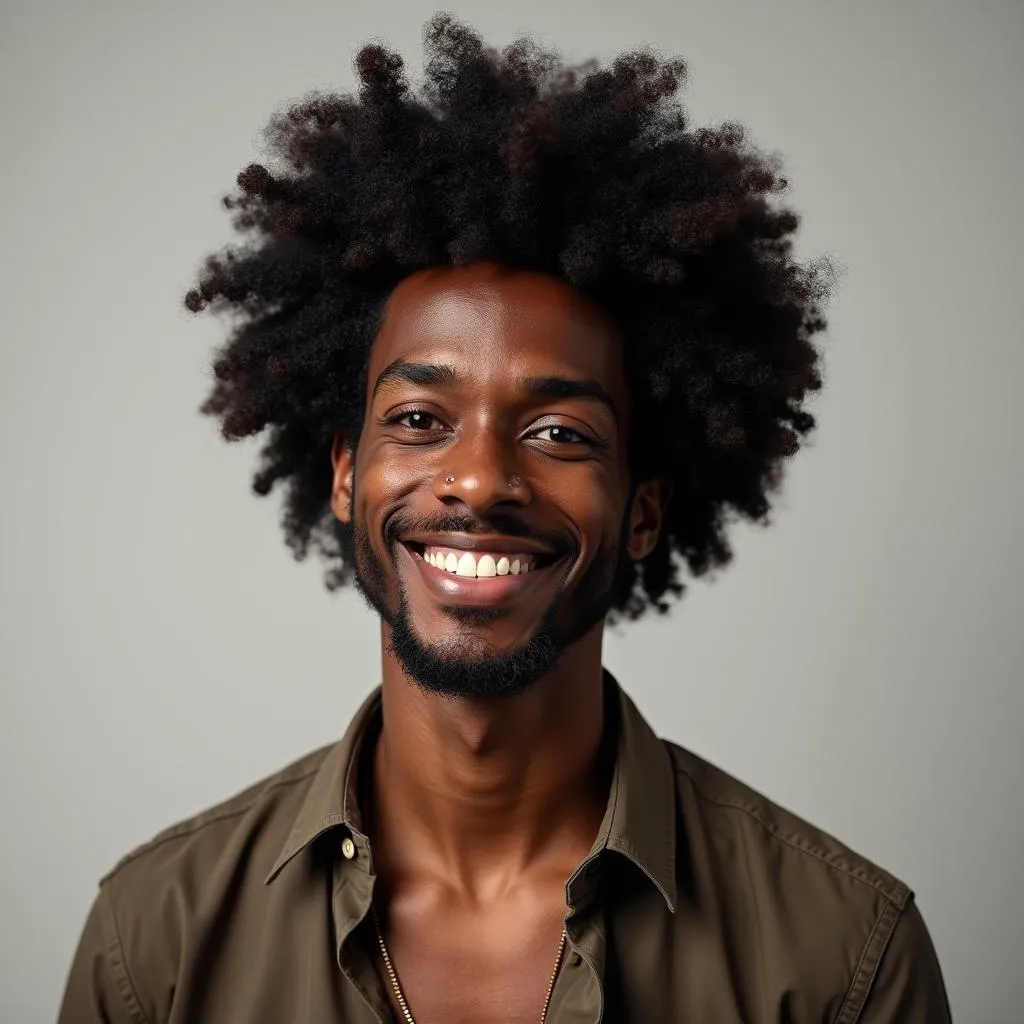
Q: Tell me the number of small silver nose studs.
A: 2